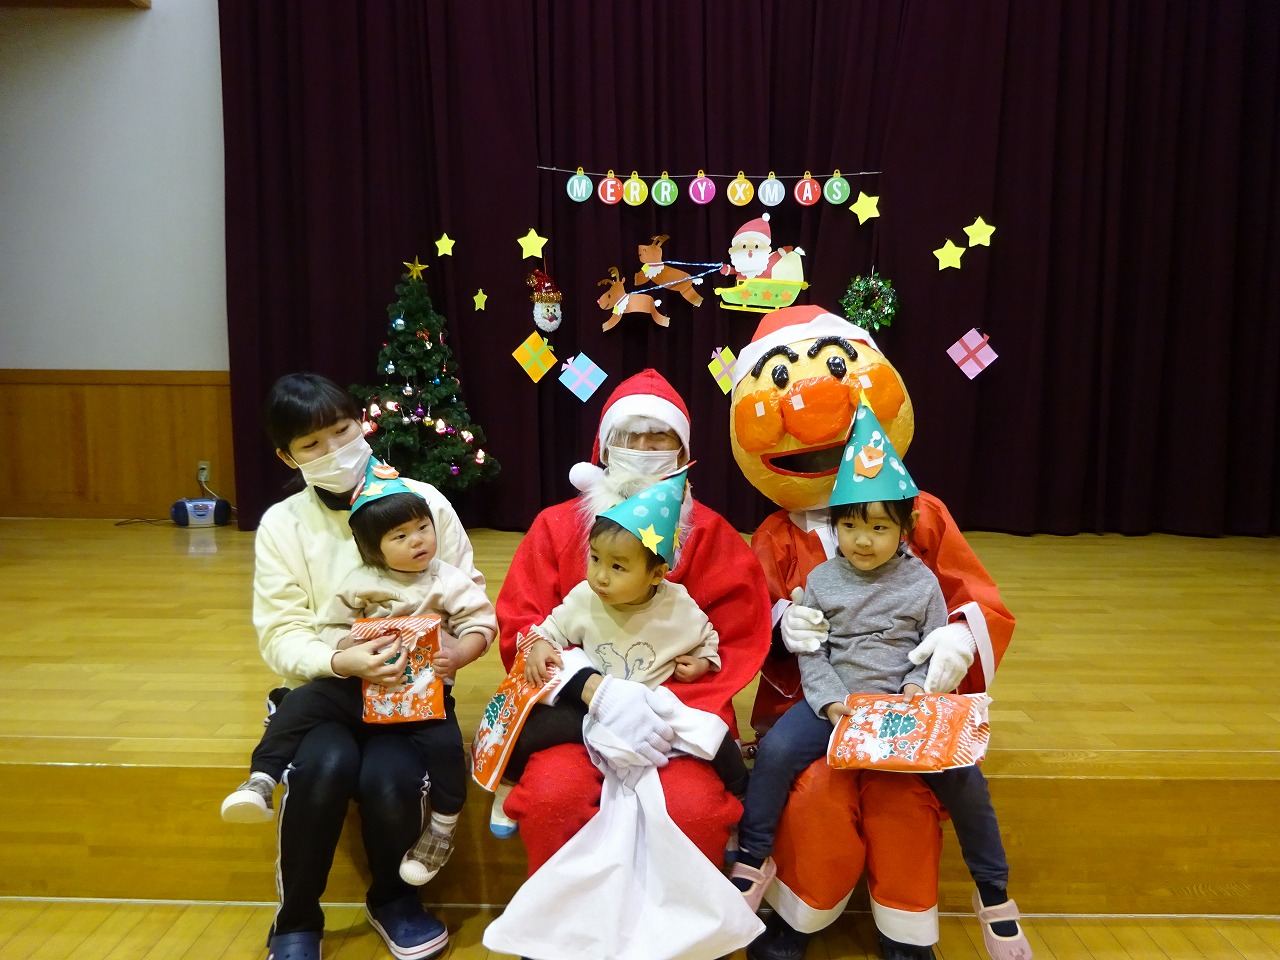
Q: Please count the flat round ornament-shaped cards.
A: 9